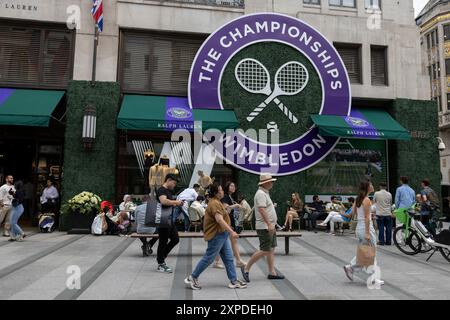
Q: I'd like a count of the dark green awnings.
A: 3